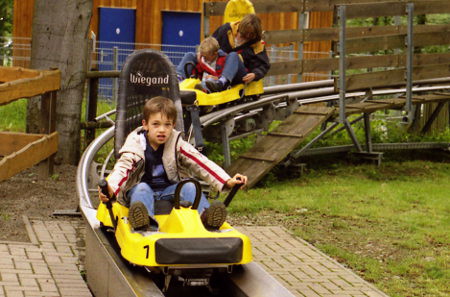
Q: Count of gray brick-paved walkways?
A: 2